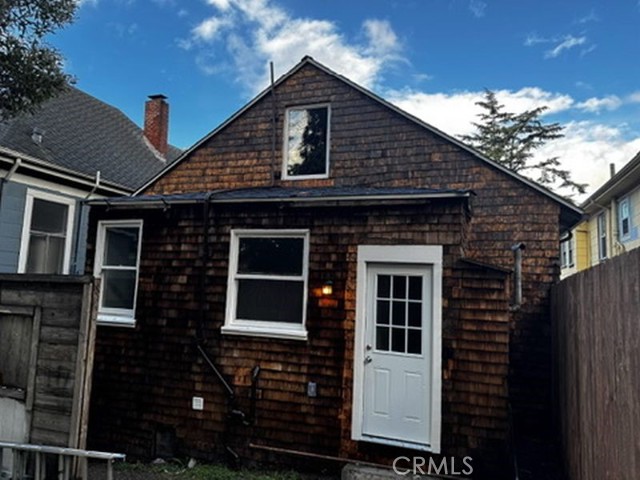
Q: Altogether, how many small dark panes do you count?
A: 9